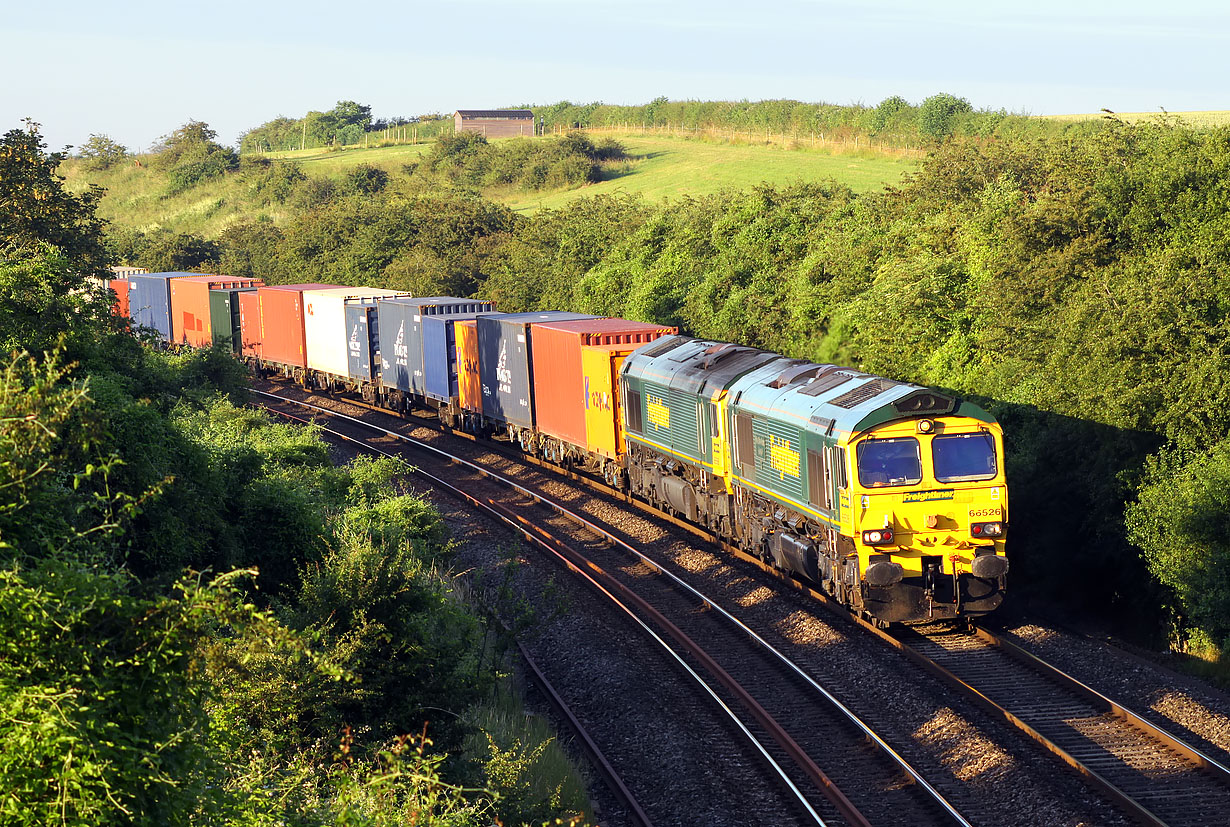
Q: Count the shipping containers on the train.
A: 15